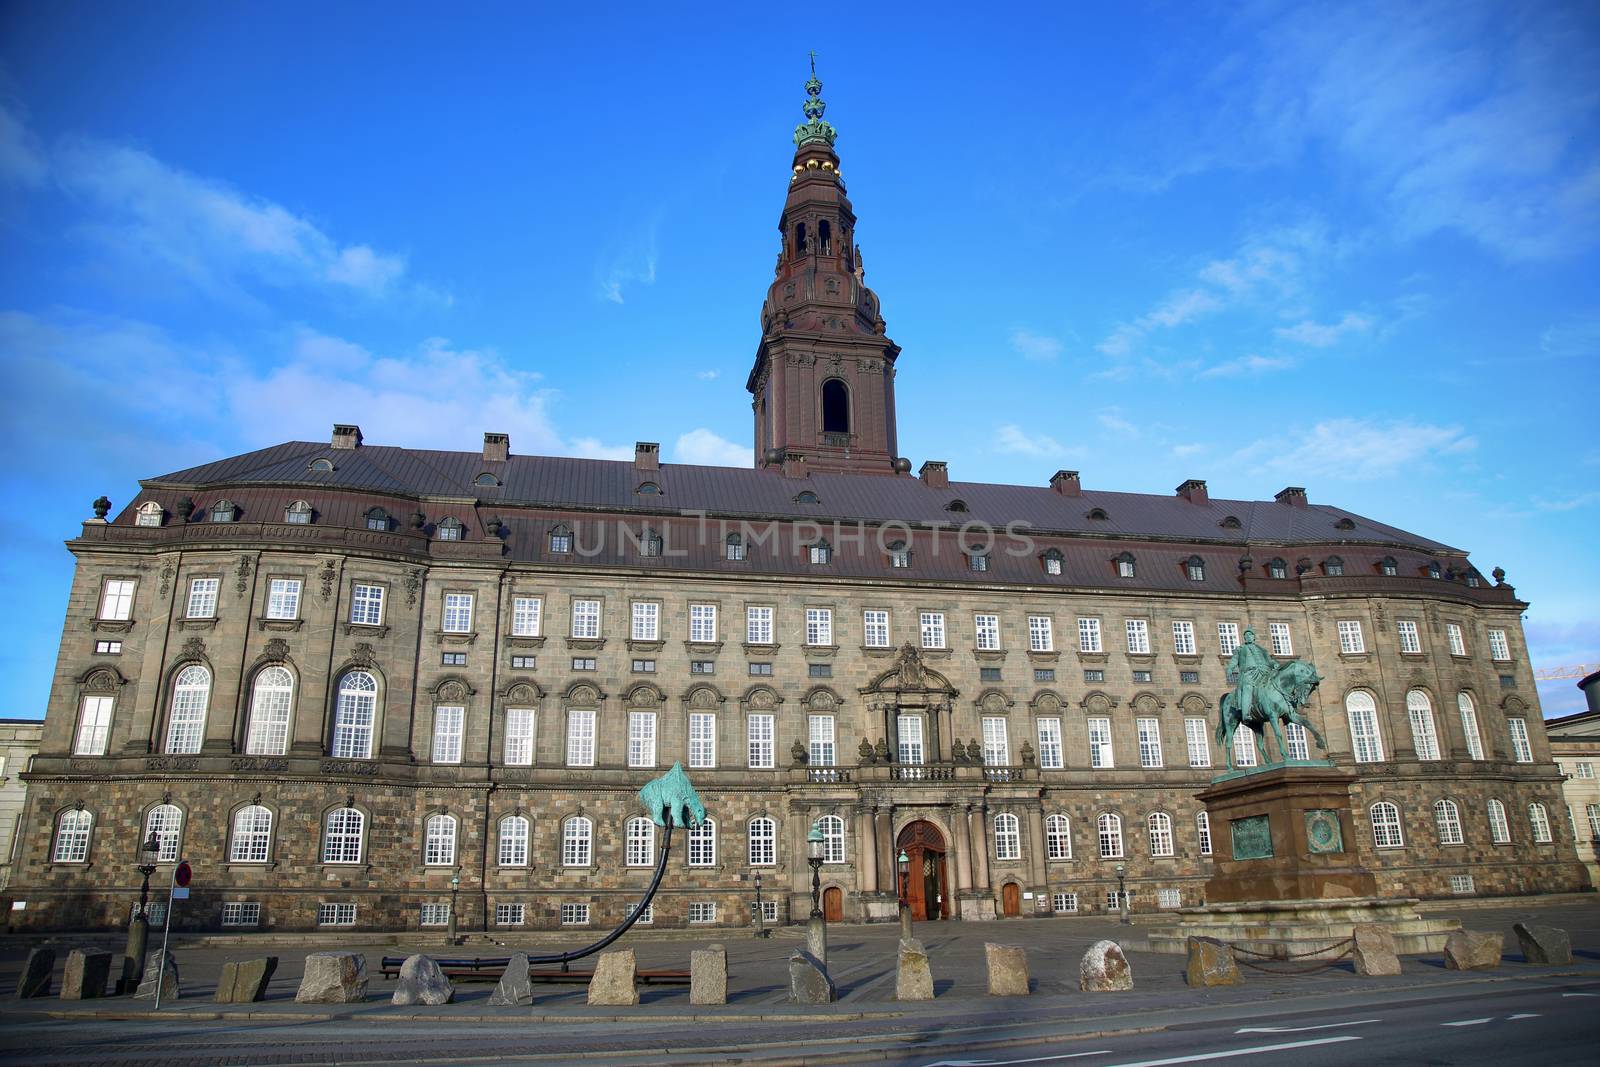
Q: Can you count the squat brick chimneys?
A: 8